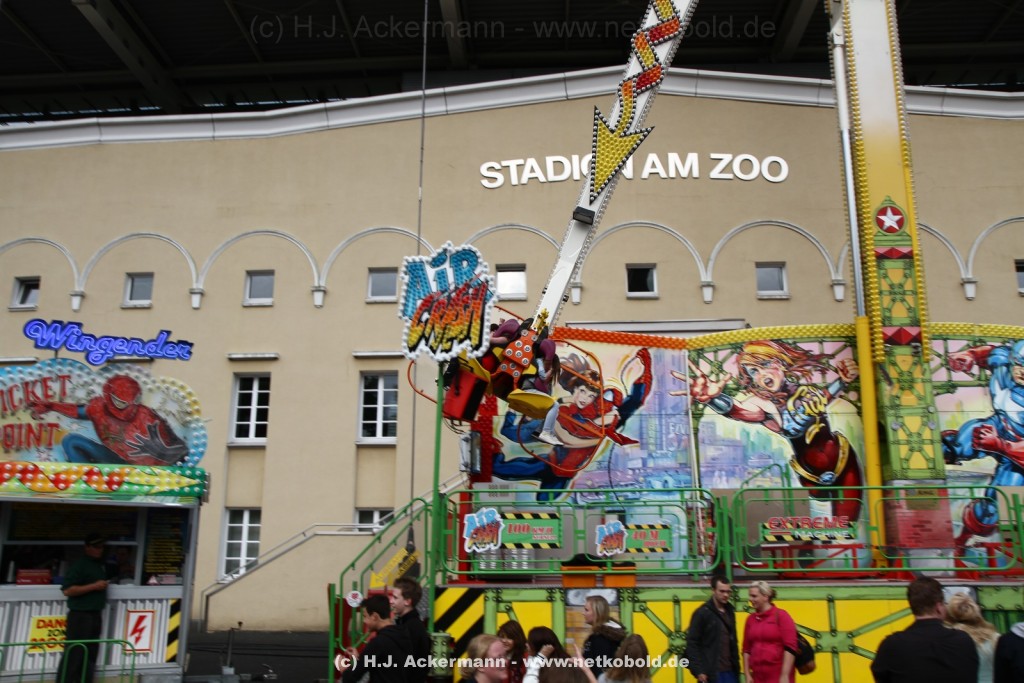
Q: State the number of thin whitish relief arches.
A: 9